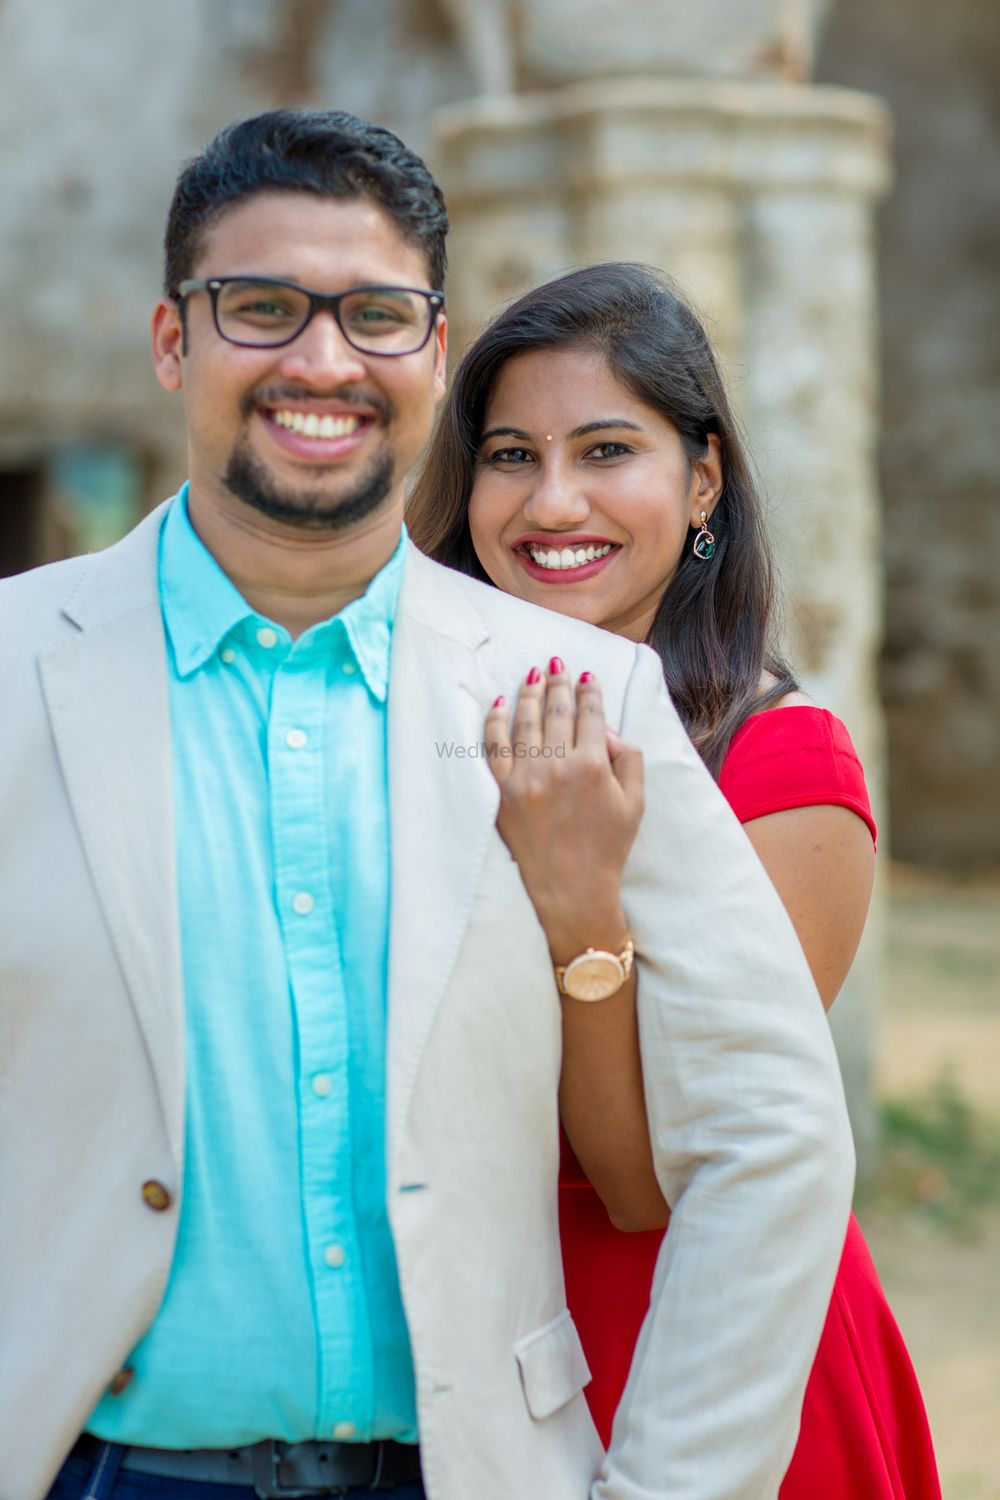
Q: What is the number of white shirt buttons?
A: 8